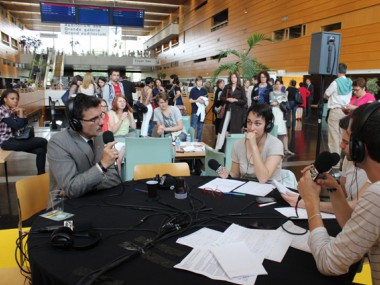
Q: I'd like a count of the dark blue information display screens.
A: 3